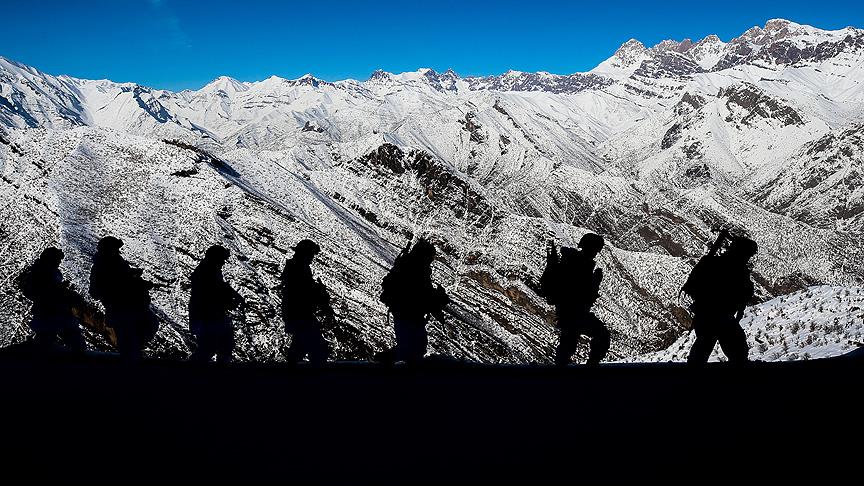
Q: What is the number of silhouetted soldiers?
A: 7